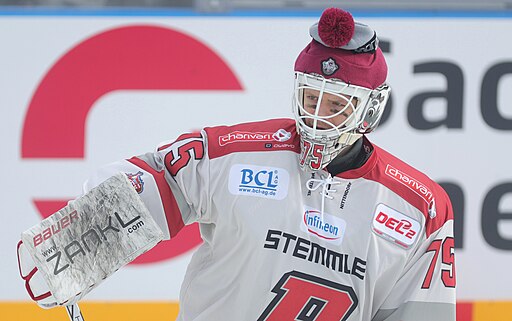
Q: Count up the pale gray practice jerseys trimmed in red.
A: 1